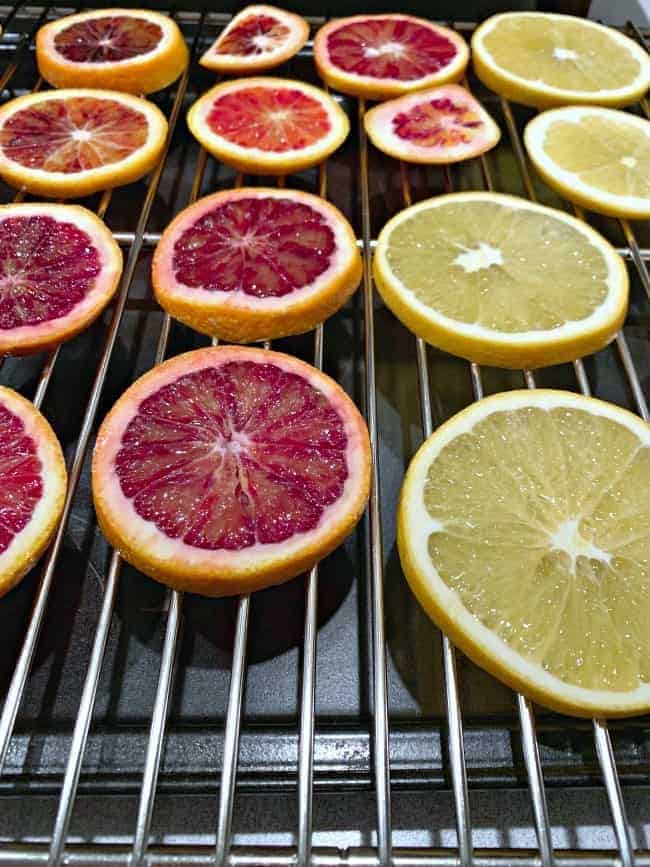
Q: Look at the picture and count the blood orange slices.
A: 10